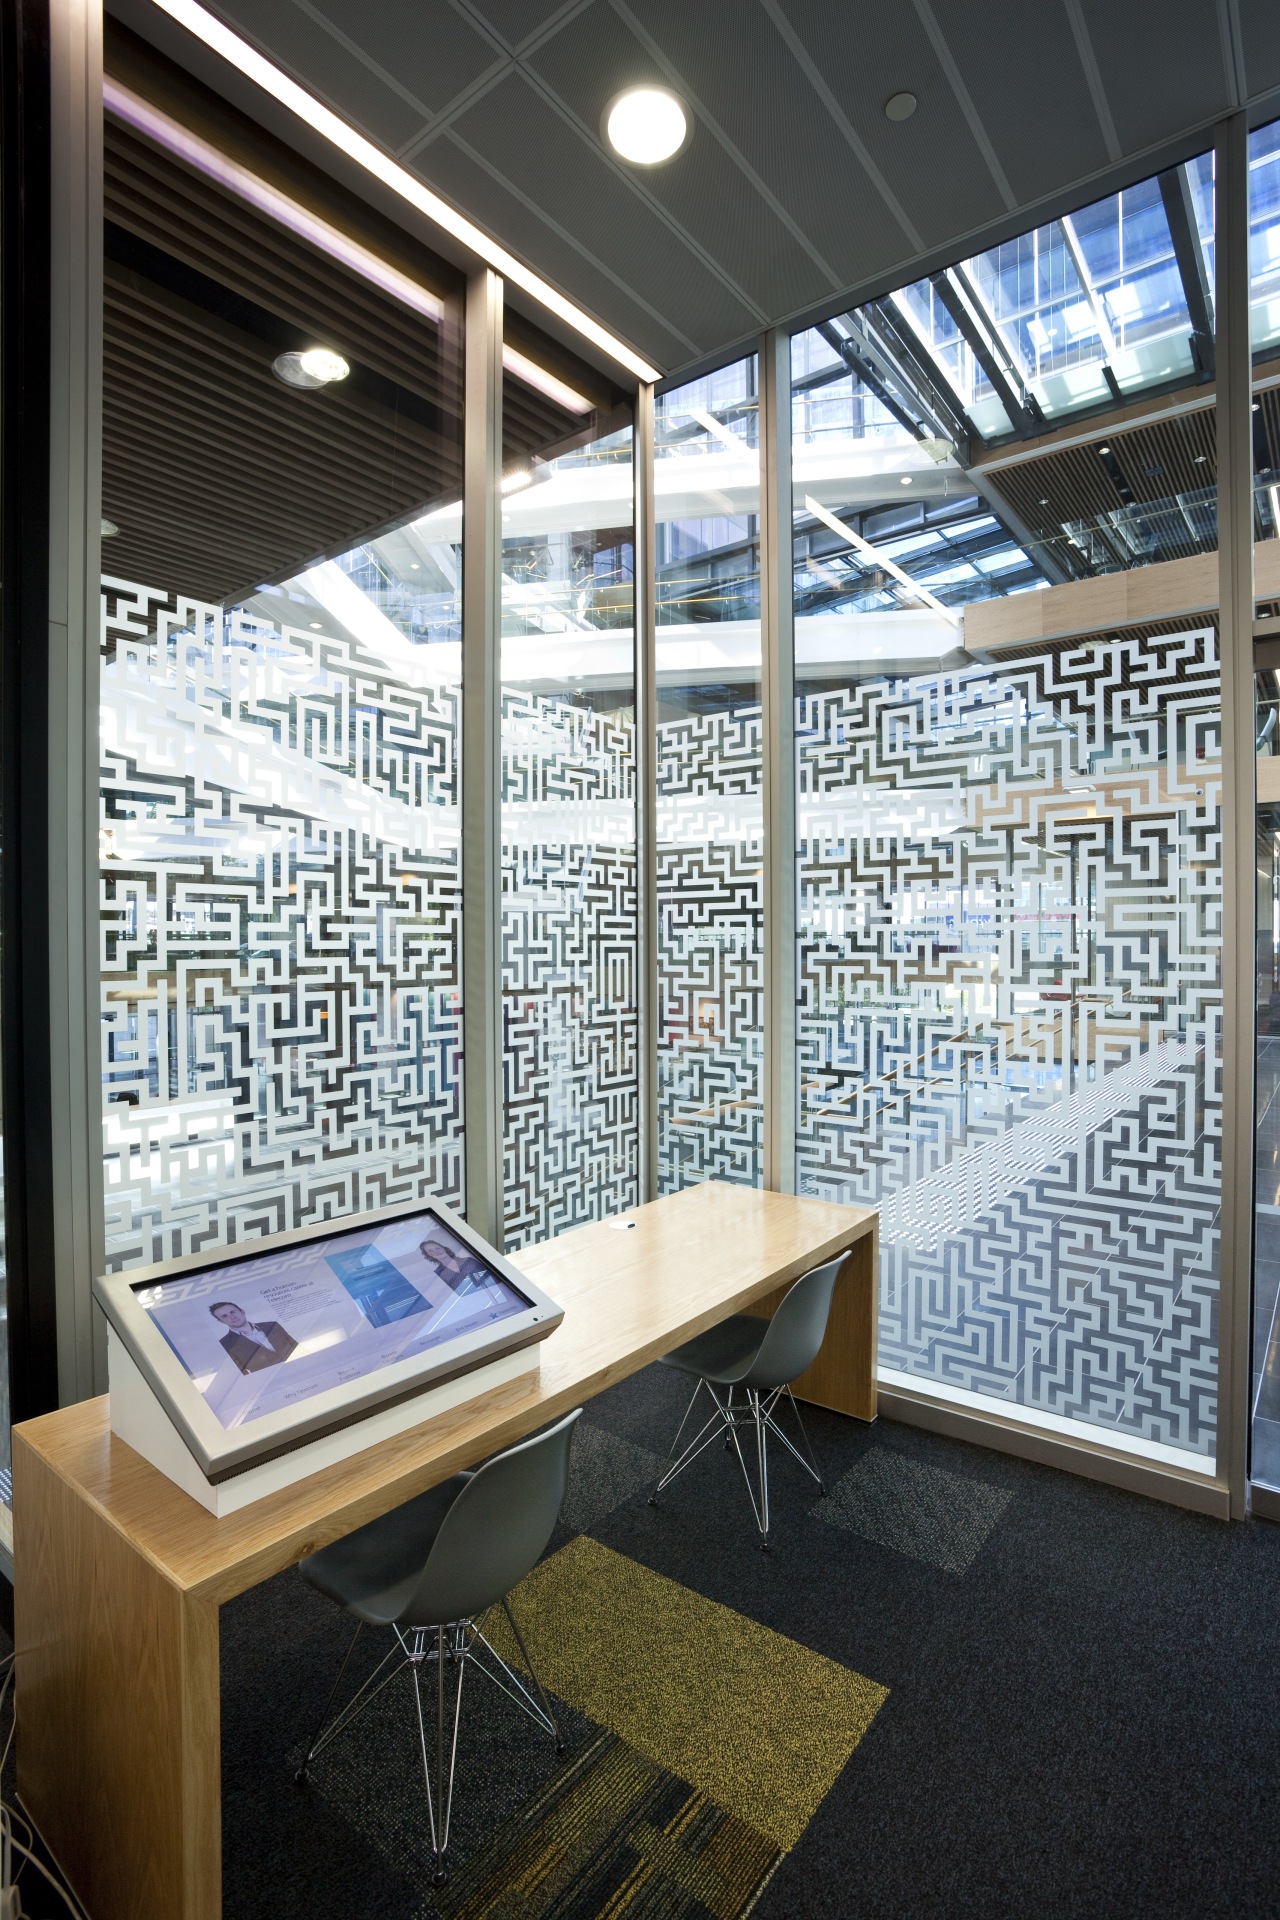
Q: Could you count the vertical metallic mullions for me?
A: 5